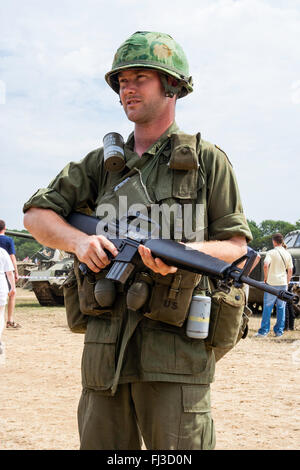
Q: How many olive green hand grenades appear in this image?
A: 2